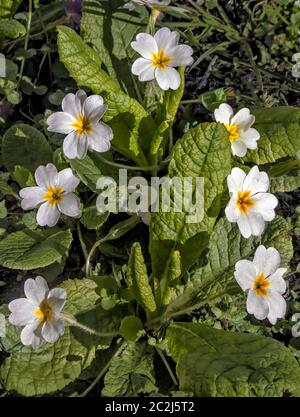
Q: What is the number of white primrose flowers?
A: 7